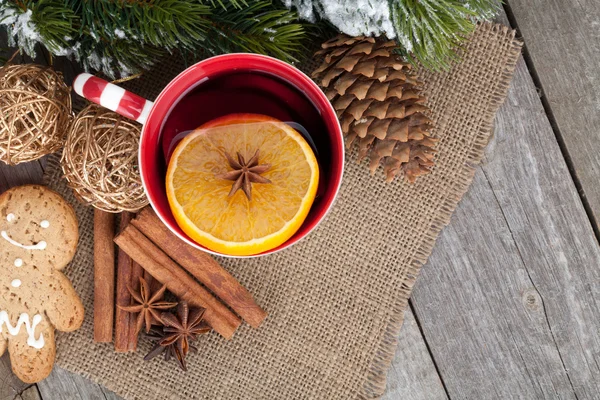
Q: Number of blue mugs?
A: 0